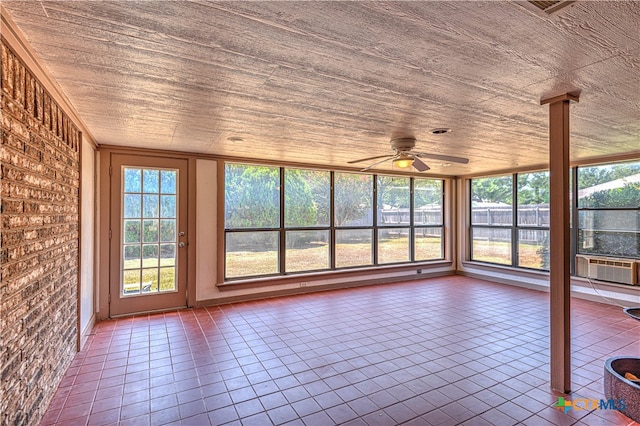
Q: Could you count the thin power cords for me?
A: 1